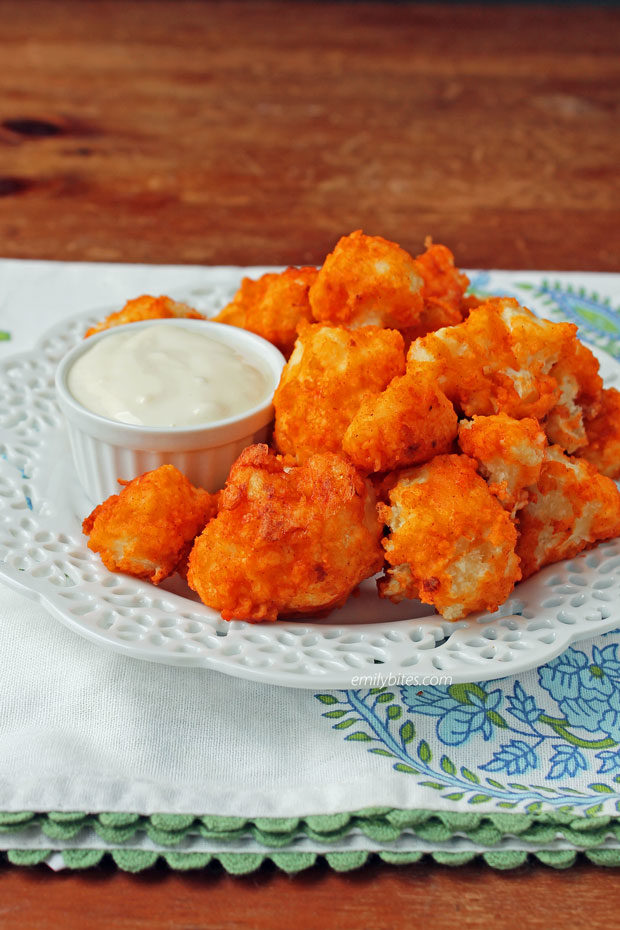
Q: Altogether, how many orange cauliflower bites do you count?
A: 13